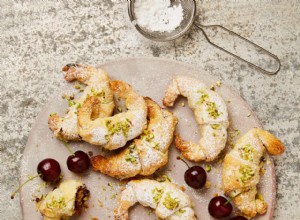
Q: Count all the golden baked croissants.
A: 7